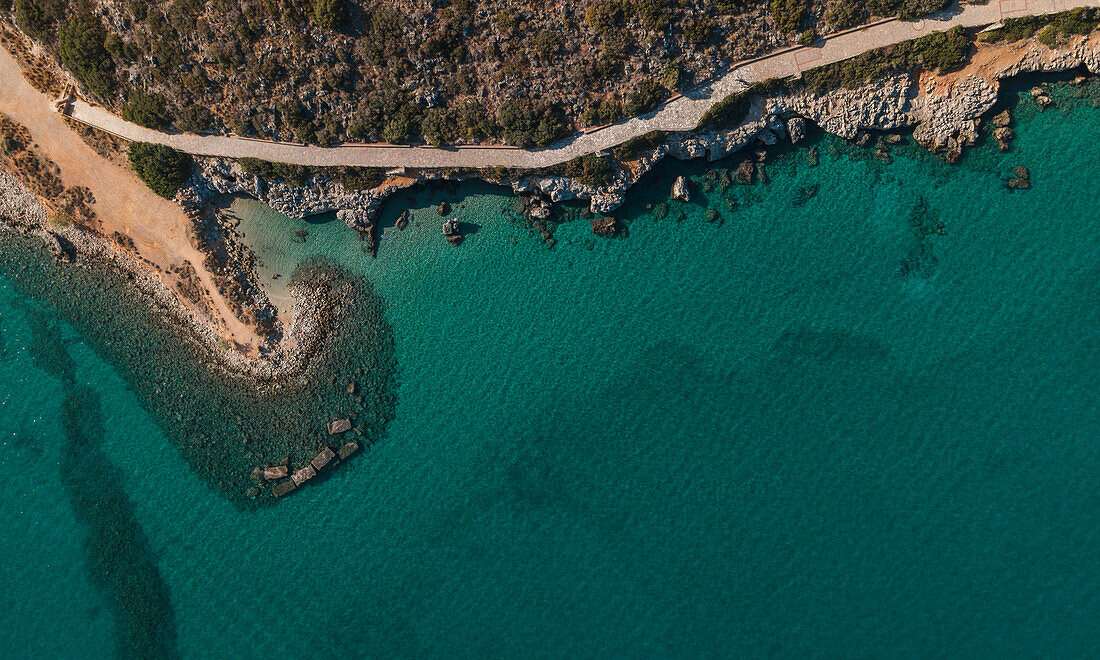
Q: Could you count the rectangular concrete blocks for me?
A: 6